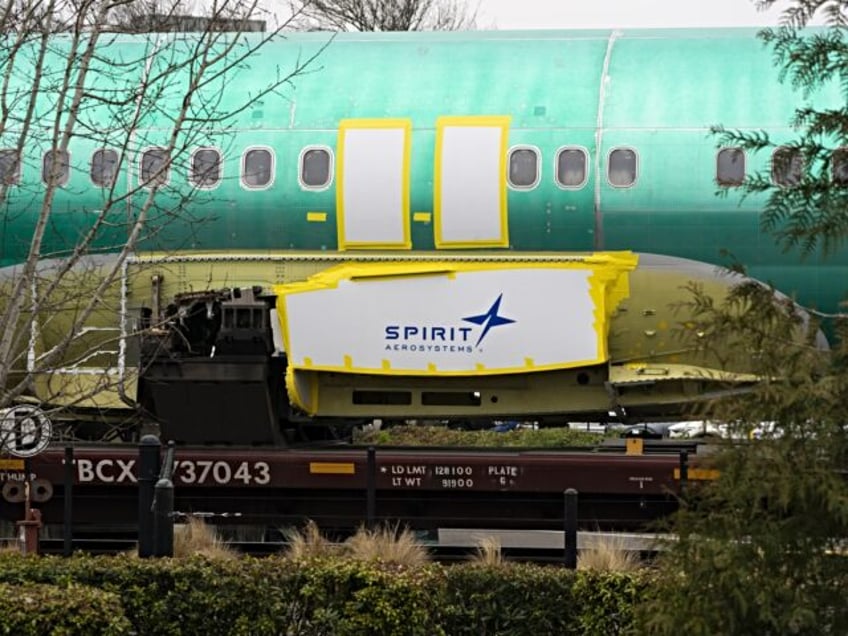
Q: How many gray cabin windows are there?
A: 13